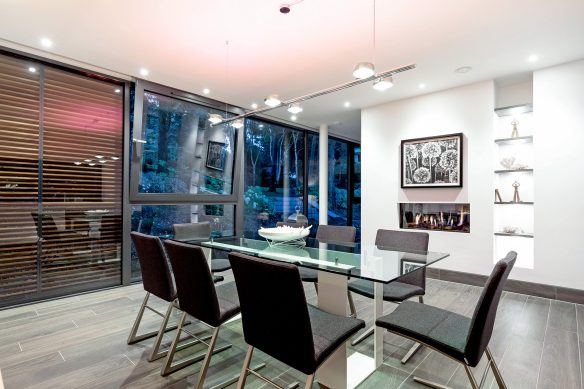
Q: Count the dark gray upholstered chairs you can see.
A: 8